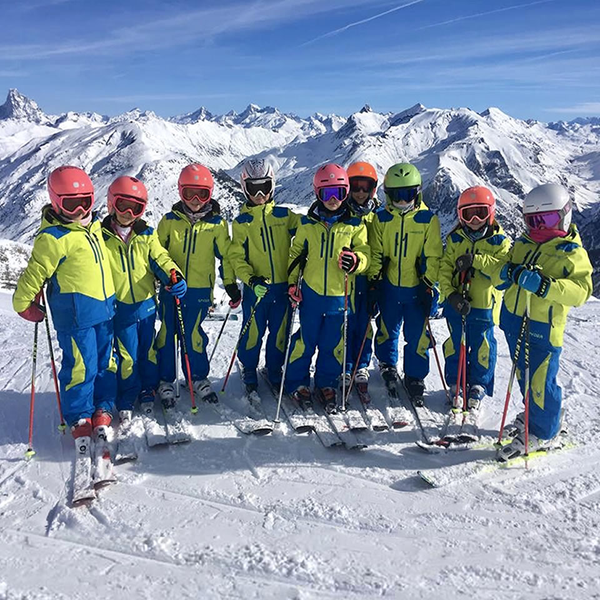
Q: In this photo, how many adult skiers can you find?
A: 0